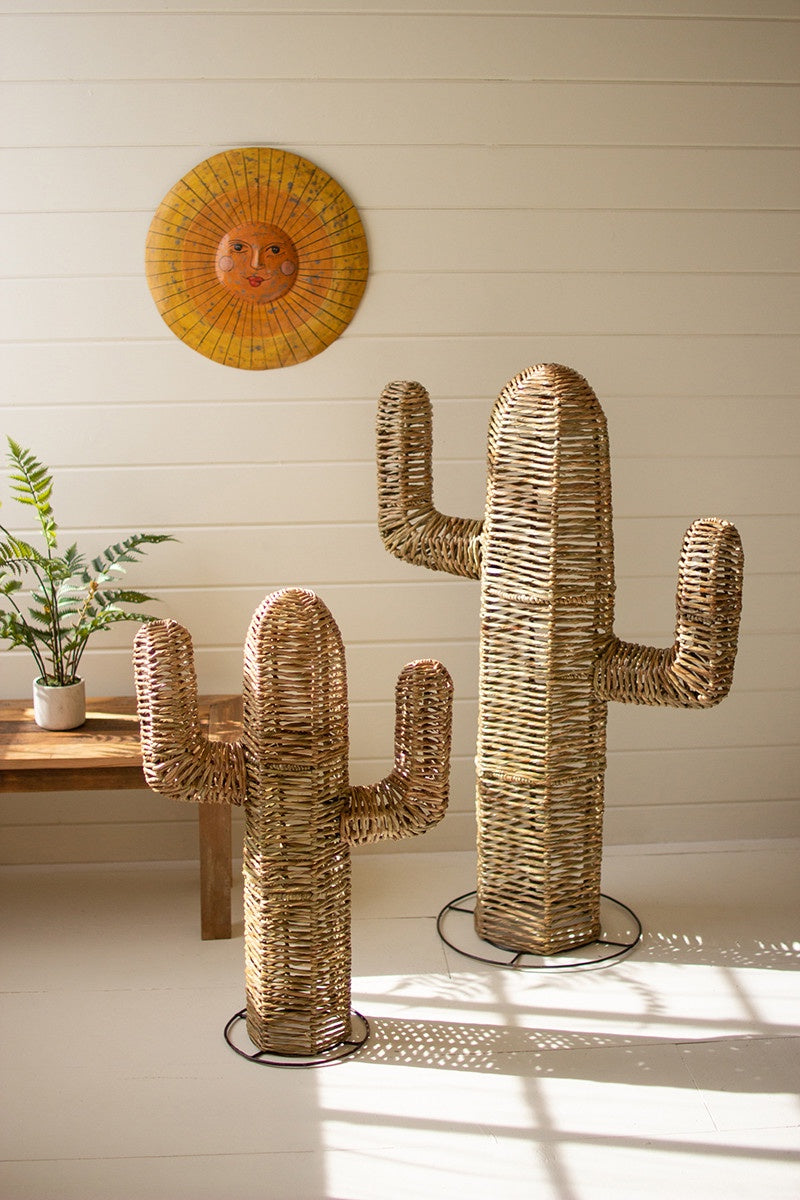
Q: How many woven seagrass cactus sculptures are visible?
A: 2